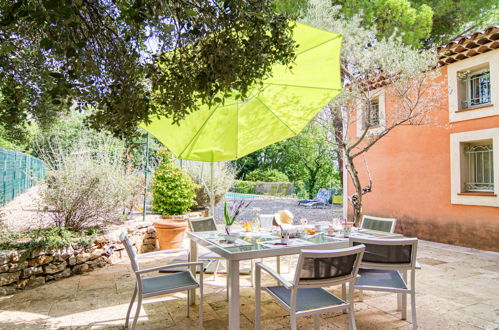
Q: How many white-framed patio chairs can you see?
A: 6